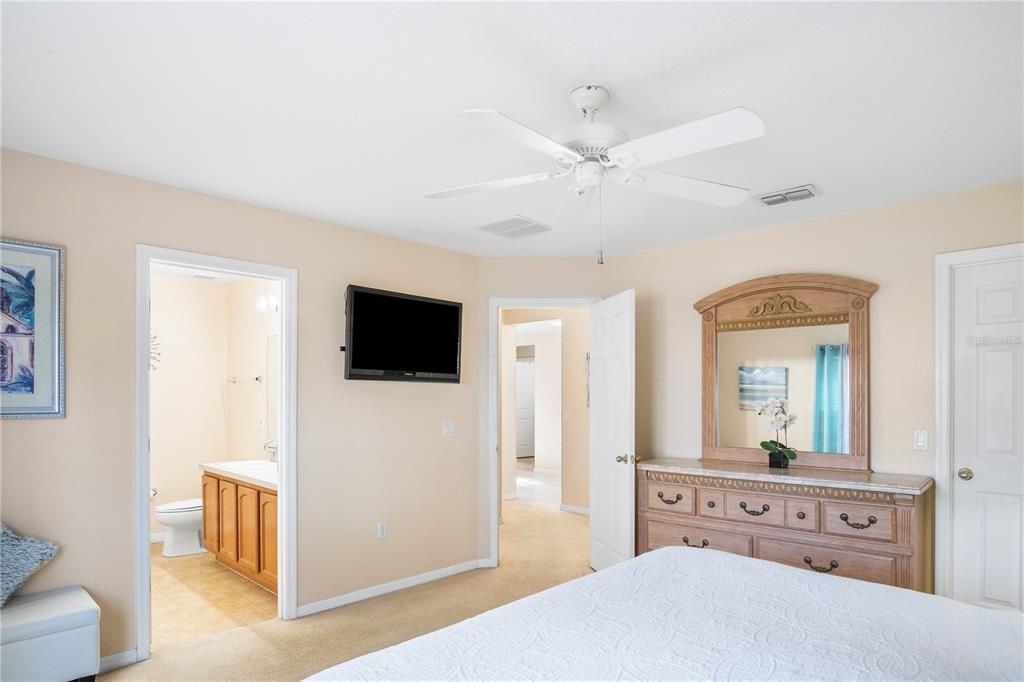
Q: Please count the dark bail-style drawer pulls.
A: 5